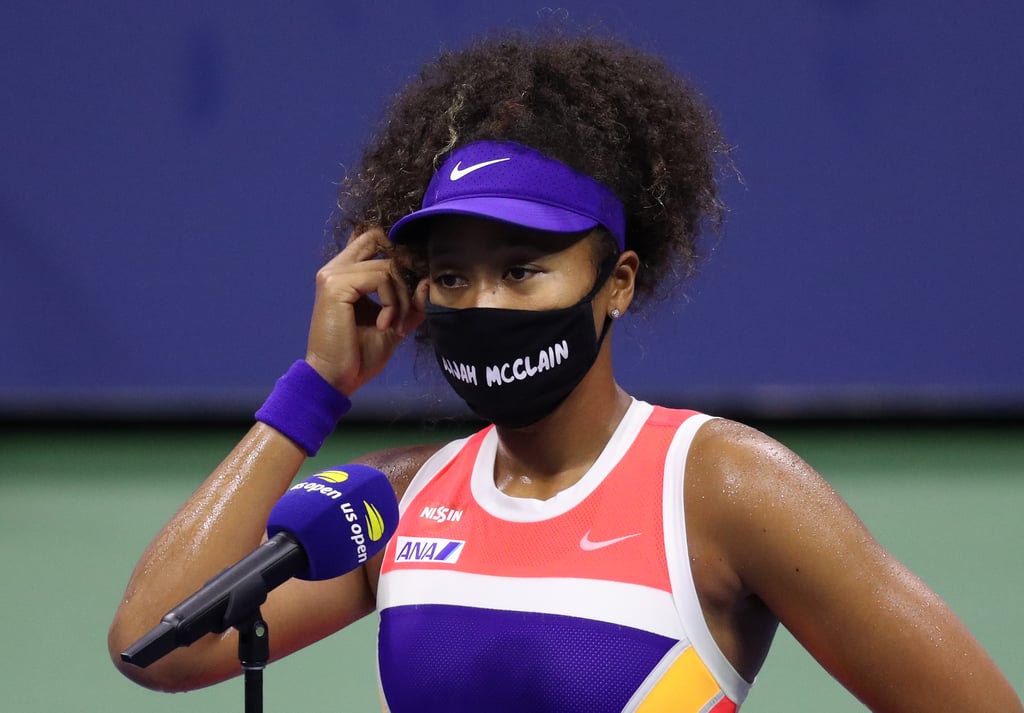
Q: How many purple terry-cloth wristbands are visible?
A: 1